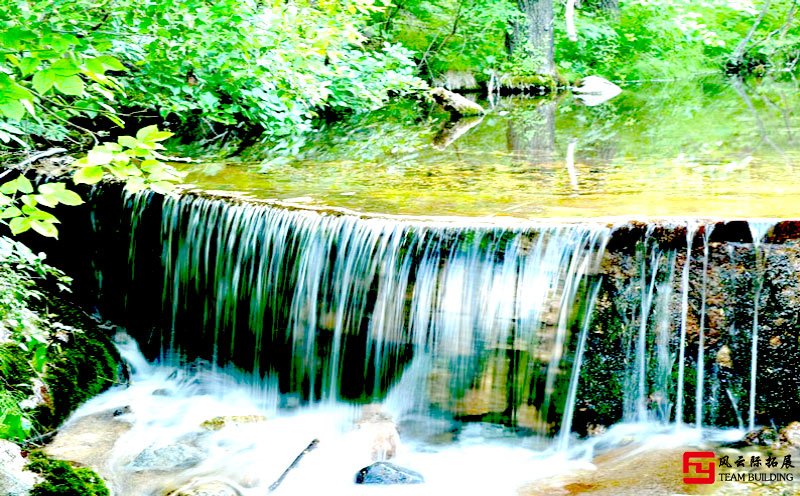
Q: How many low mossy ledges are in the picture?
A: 1